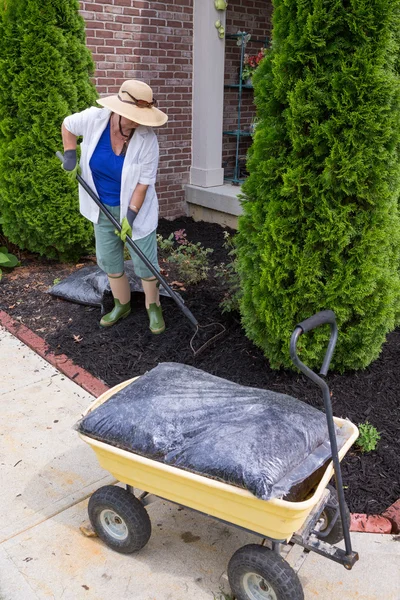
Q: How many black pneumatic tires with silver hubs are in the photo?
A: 3